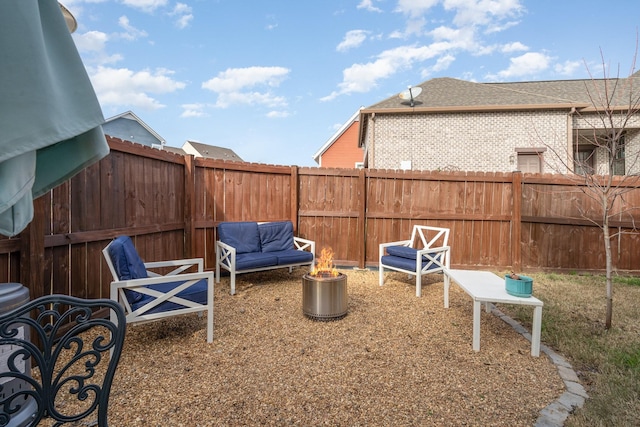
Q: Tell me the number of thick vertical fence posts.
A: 5